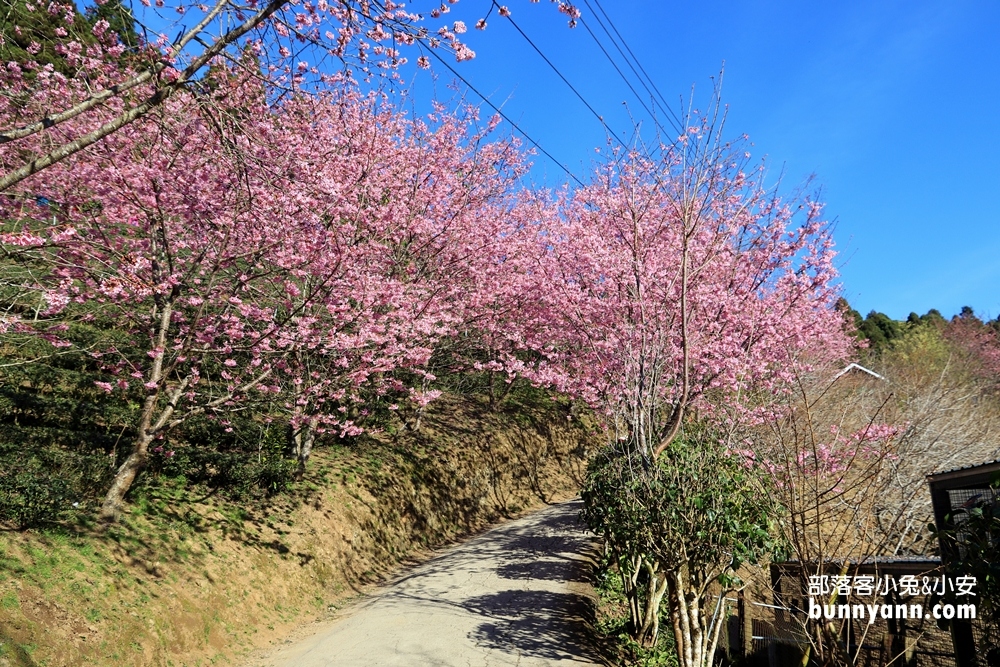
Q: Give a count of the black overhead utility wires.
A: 5